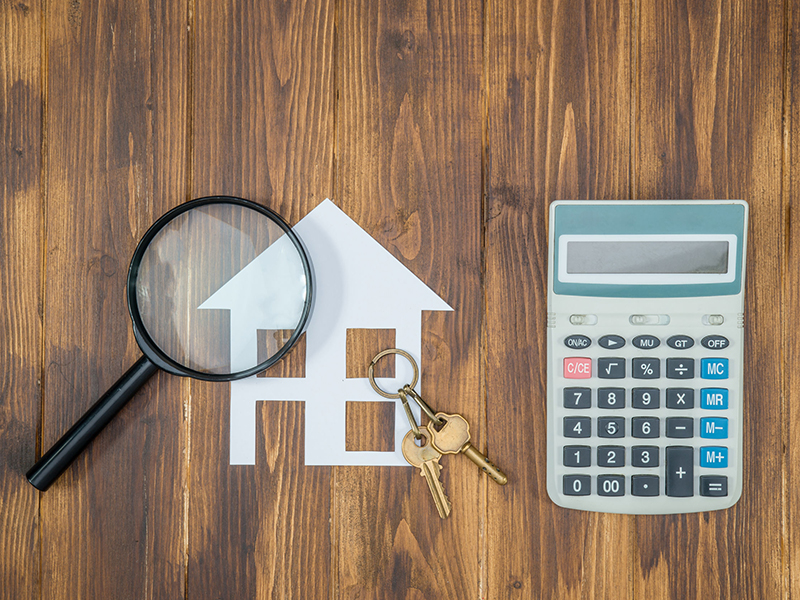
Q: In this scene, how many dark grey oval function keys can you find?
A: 5